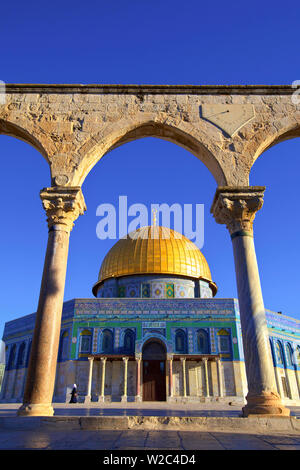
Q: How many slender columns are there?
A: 8